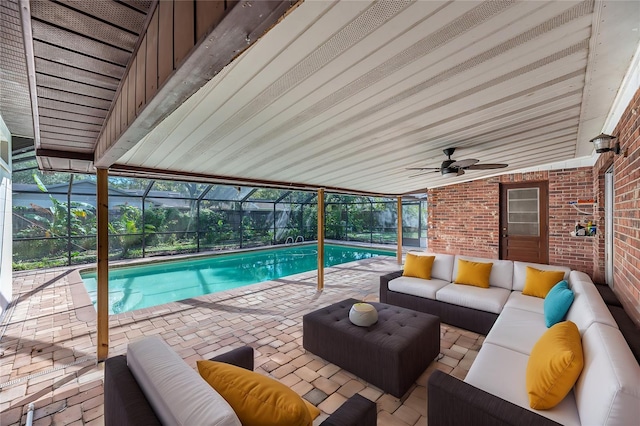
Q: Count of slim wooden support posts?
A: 3